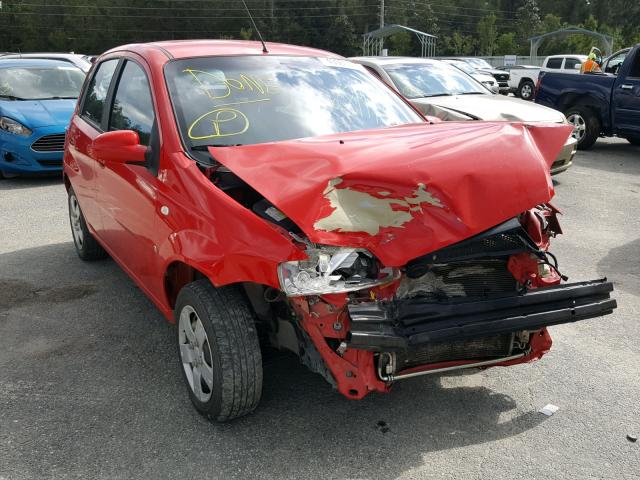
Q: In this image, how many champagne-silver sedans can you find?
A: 1